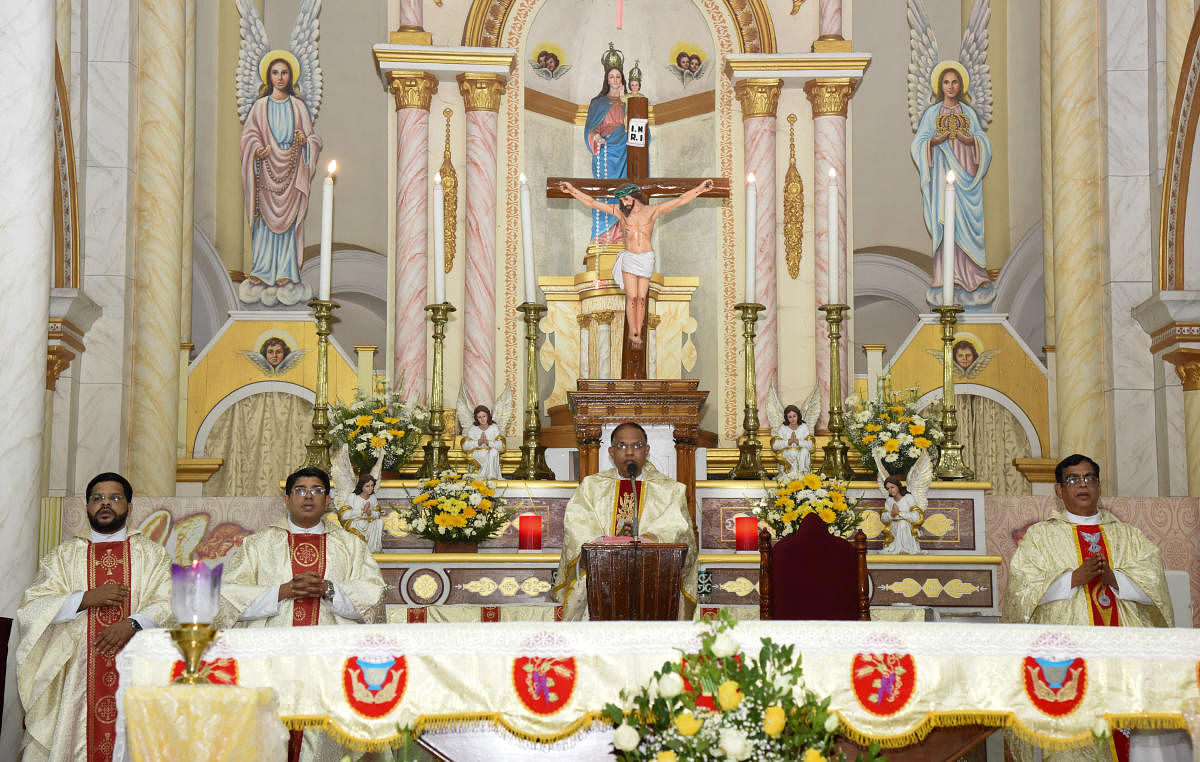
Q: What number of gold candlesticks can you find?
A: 6